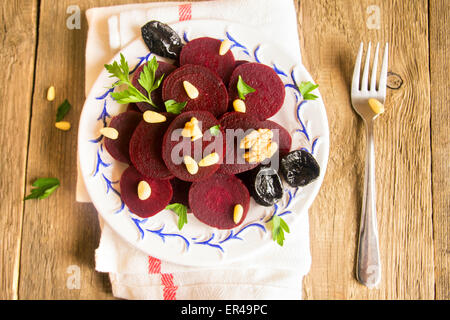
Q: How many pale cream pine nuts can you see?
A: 12